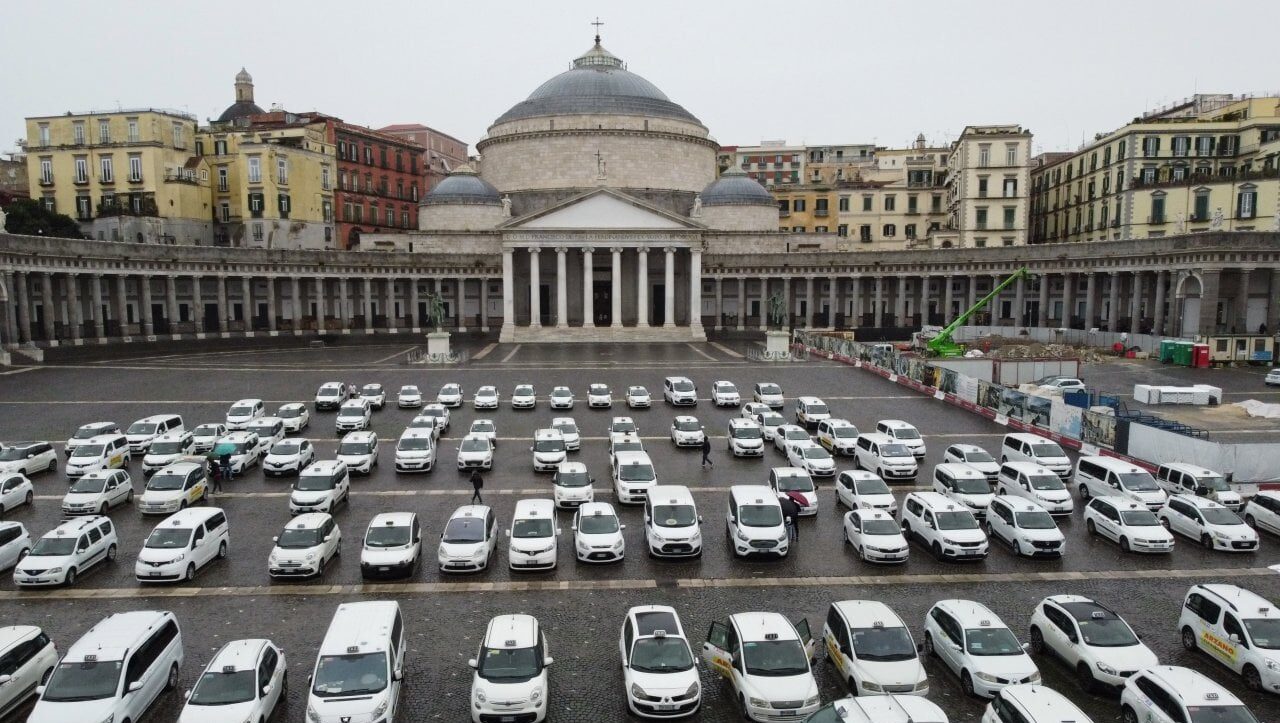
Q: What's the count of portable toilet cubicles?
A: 3